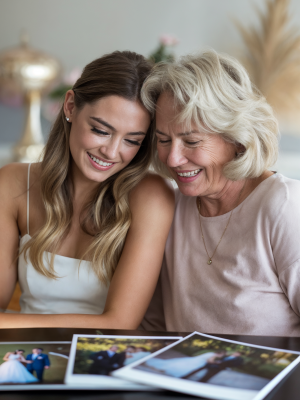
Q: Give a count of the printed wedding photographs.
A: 3